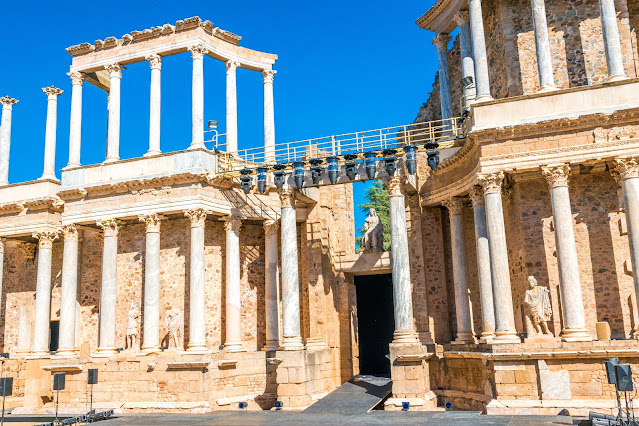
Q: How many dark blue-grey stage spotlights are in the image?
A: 11